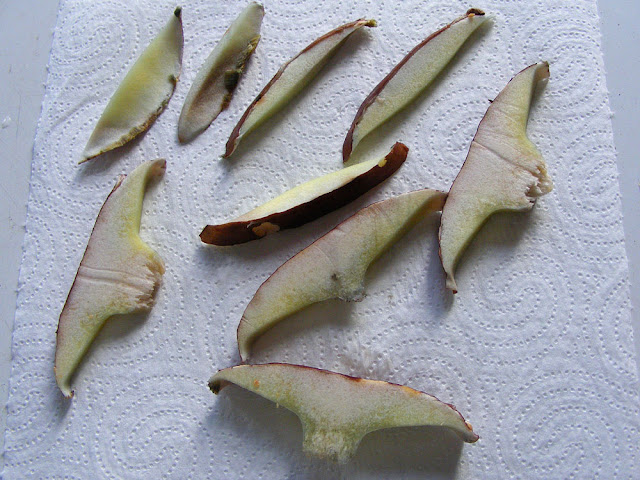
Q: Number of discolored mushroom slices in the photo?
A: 9